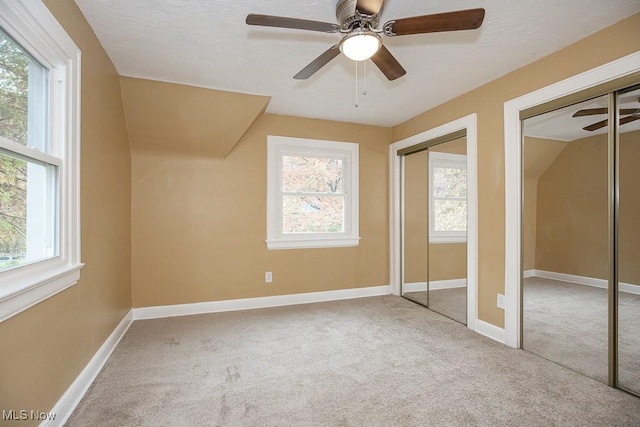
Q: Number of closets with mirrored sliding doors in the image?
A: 2